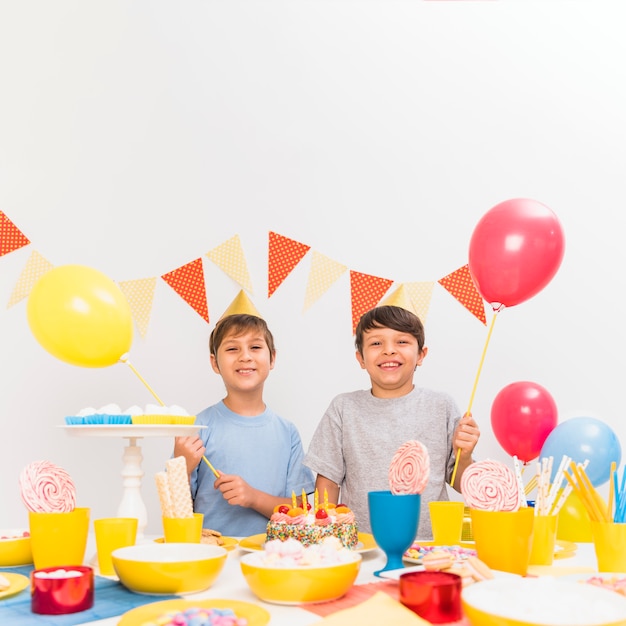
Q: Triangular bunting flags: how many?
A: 10